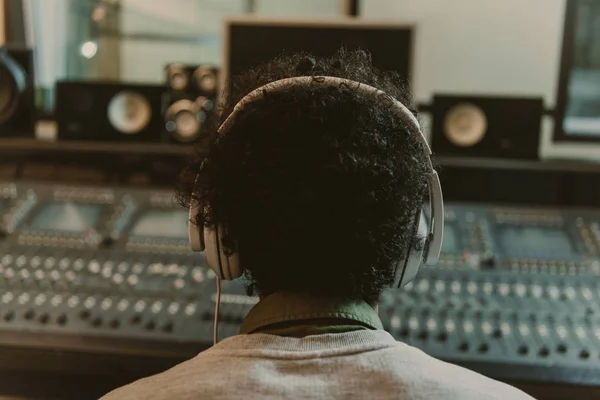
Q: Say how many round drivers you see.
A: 6